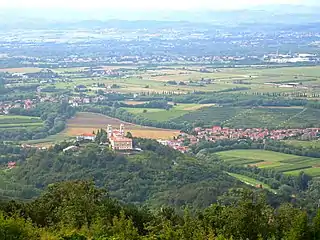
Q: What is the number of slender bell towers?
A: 2